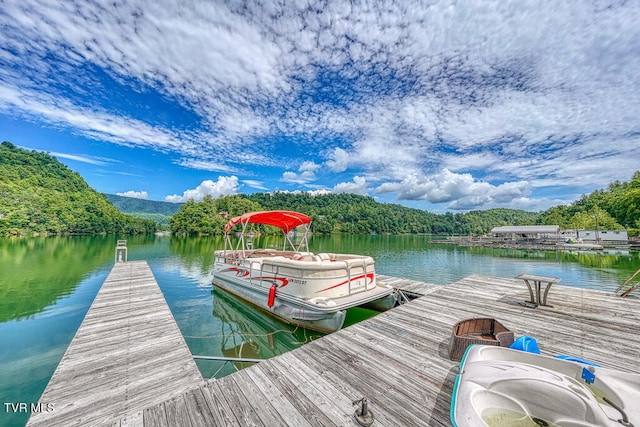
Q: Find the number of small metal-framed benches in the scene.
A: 1